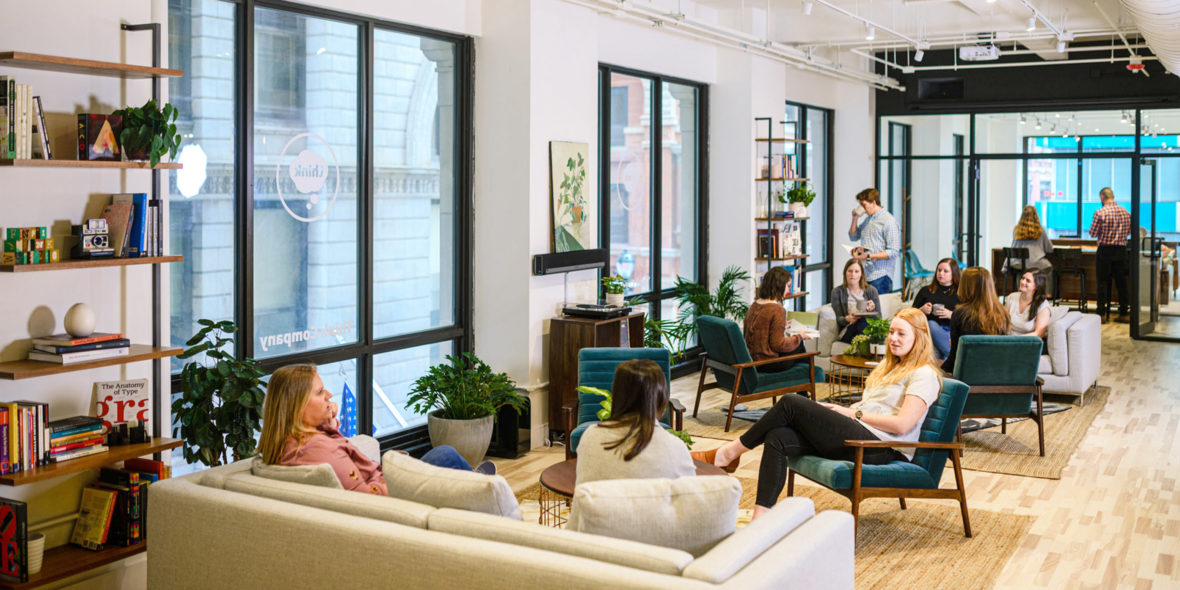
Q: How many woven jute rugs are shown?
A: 2